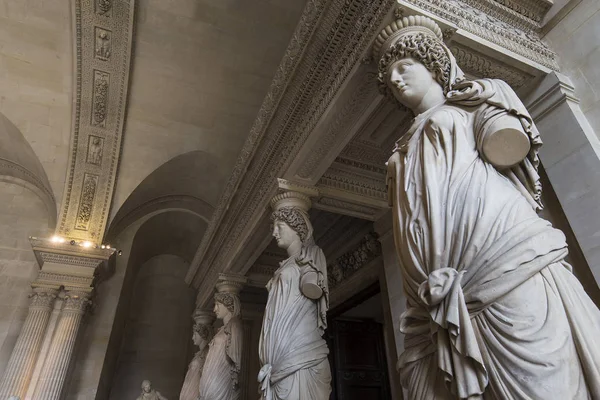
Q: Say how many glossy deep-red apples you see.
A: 0